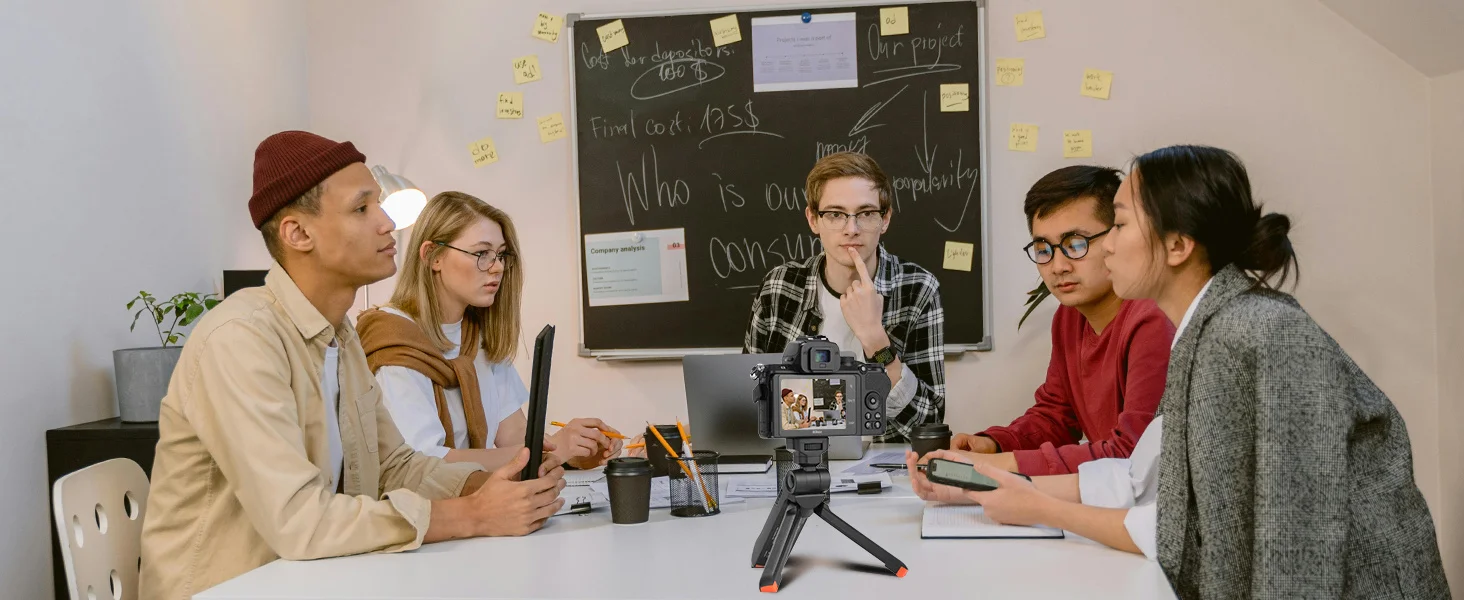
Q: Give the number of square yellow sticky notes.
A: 15